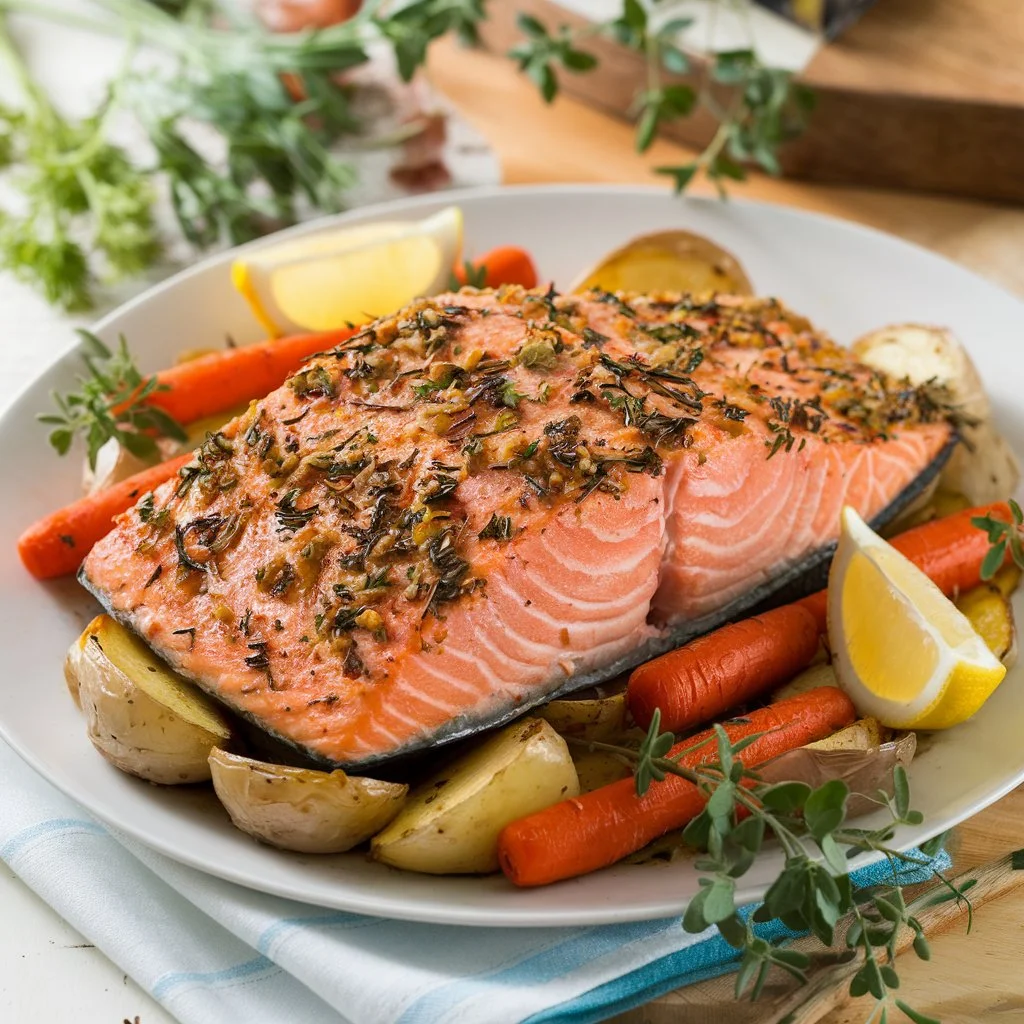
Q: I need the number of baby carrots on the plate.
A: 6